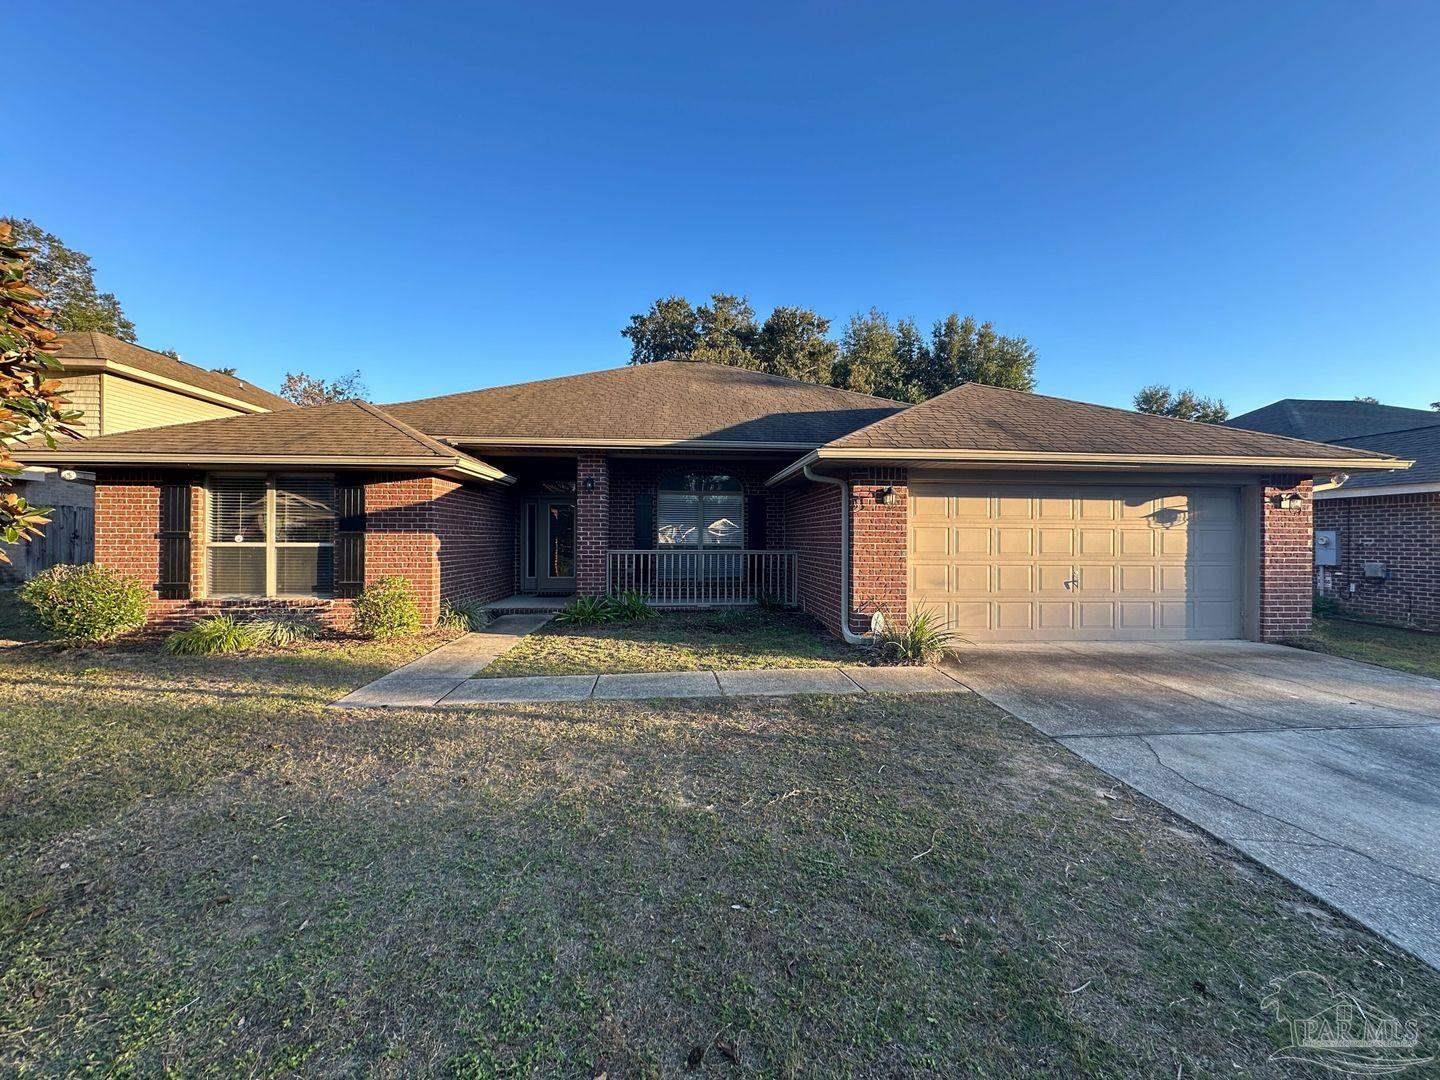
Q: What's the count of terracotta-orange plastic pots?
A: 0